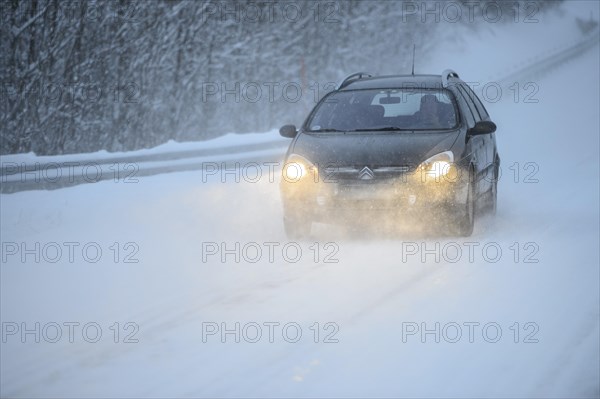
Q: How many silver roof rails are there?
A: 2